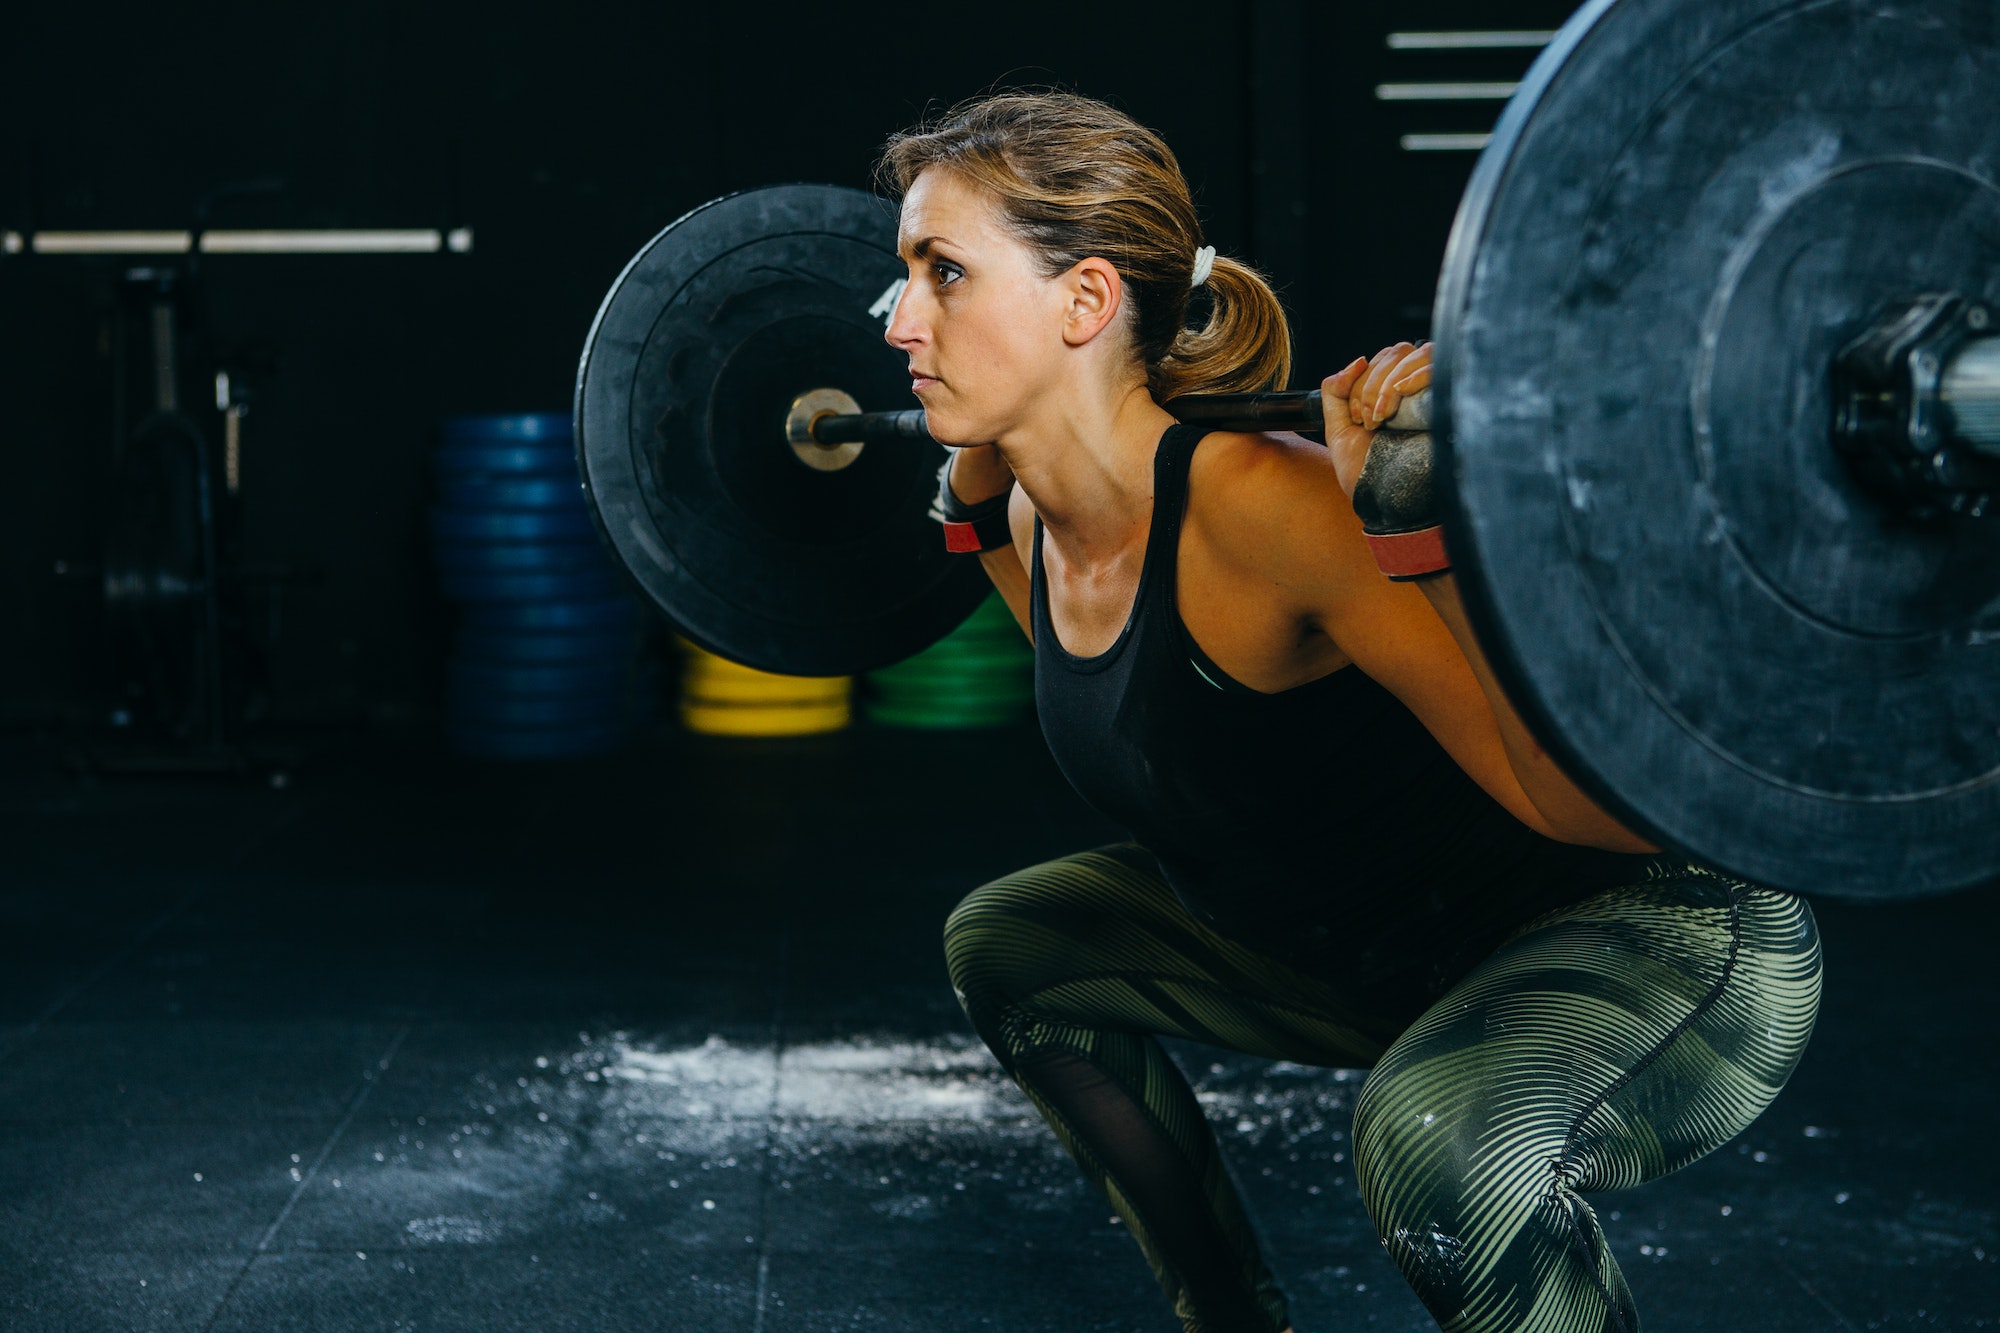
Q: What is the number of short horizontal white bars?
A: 3